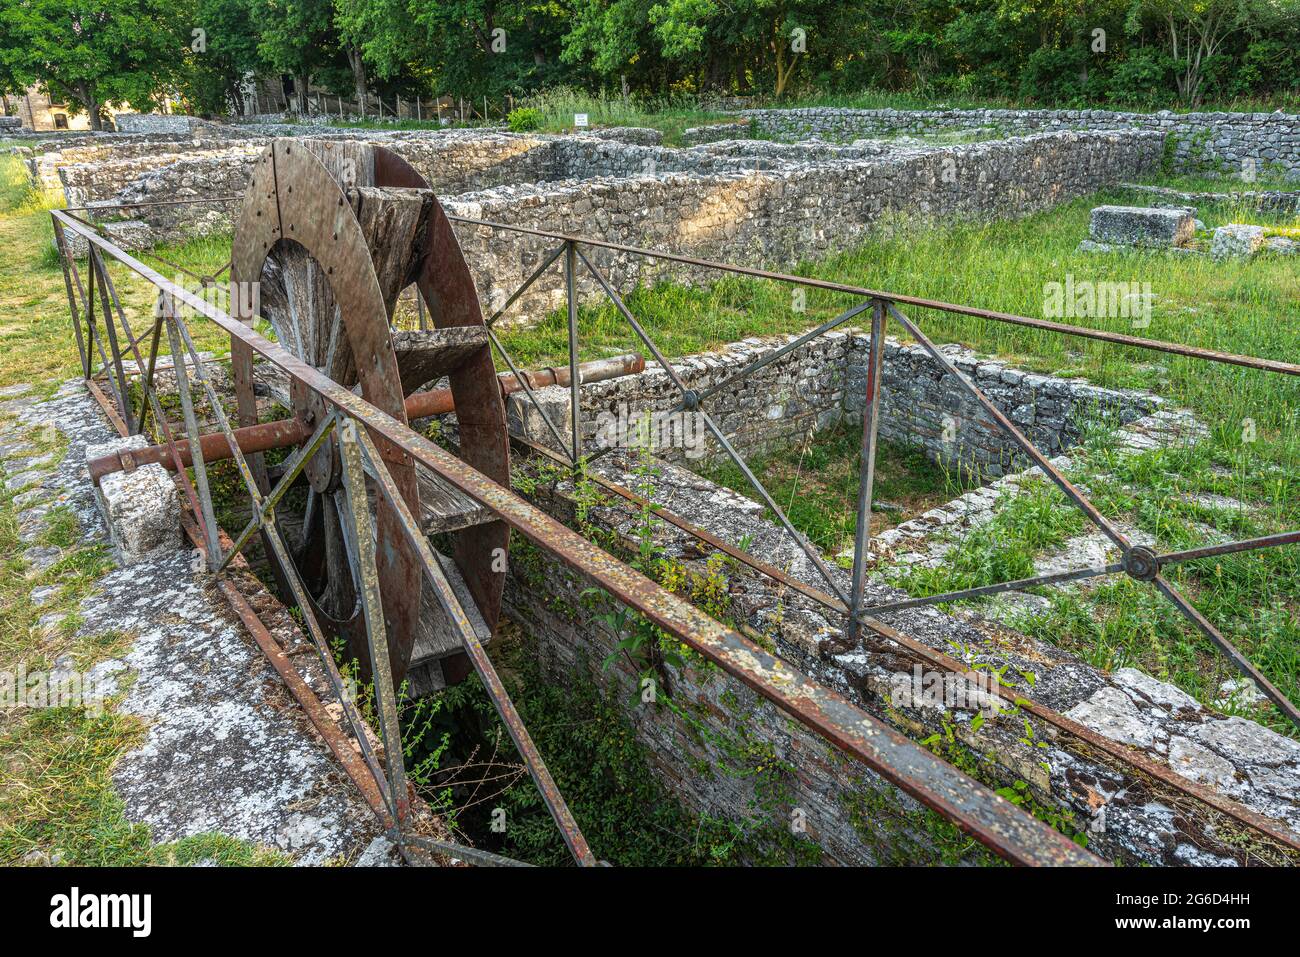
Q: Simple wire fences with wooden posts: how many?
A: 1